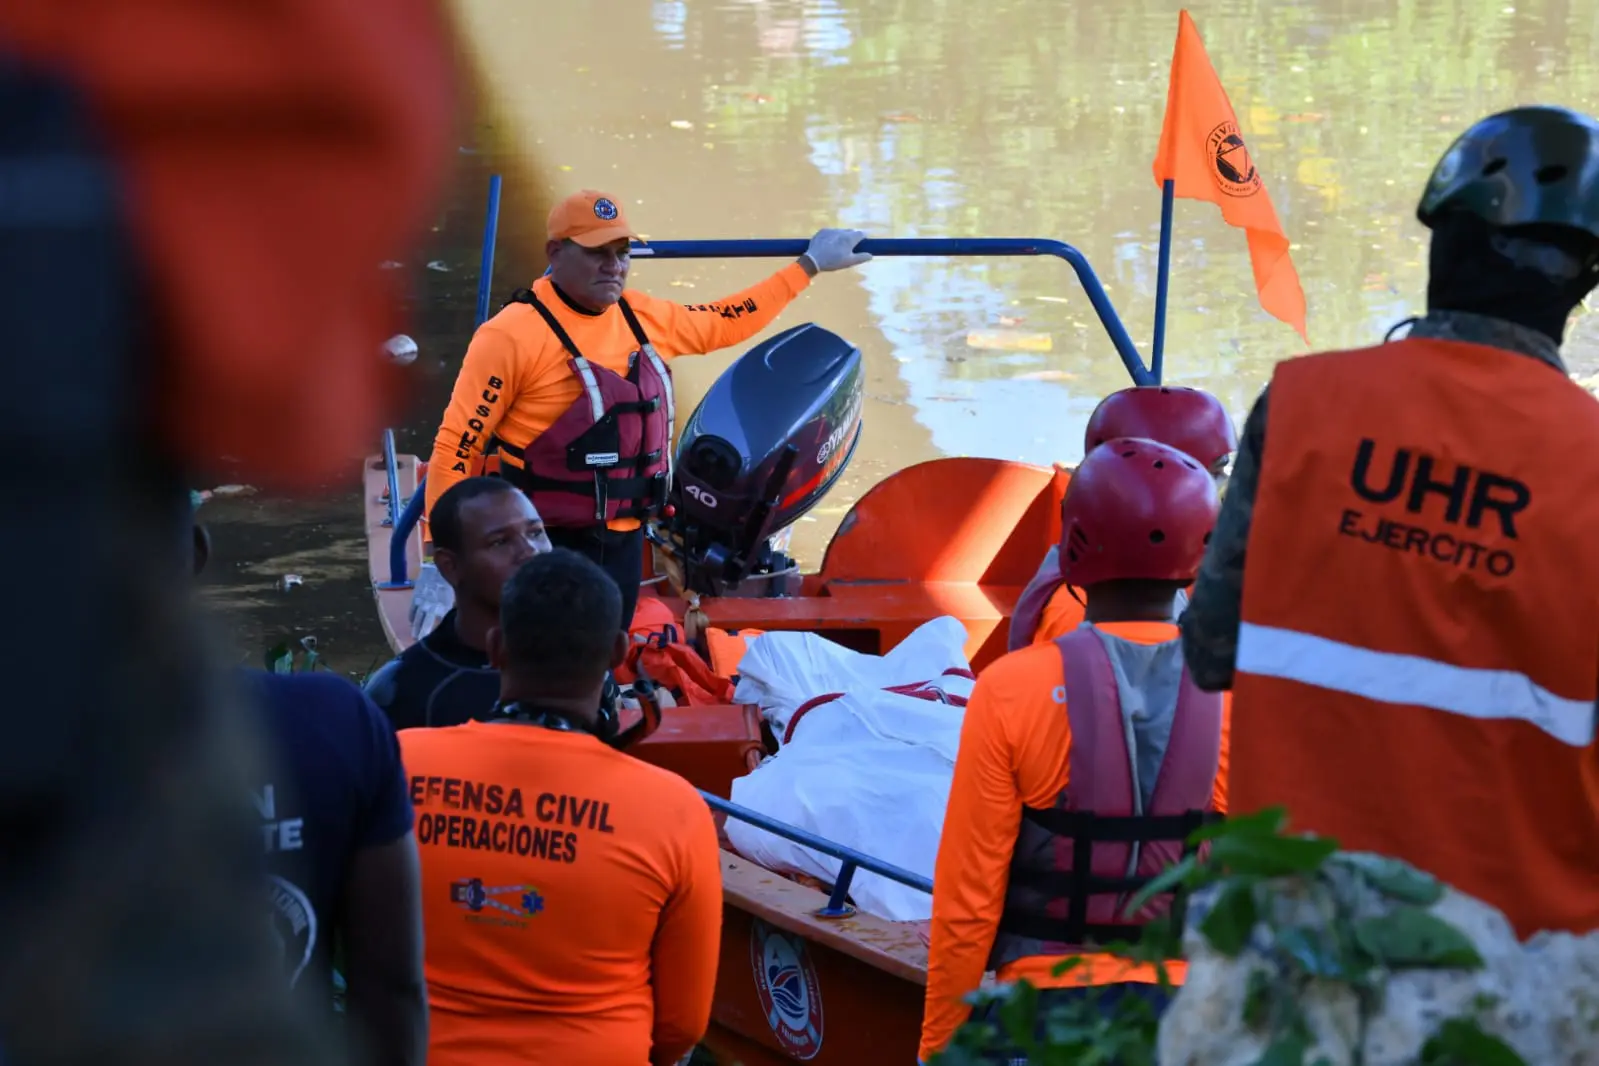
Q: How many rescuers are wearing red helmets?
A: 2